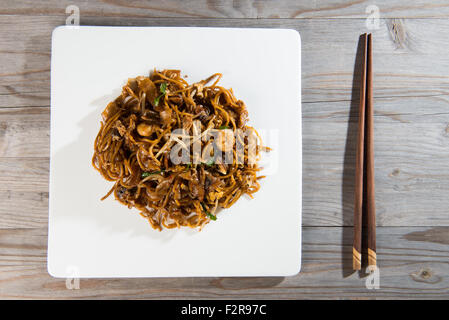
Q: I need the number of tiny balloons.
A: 0